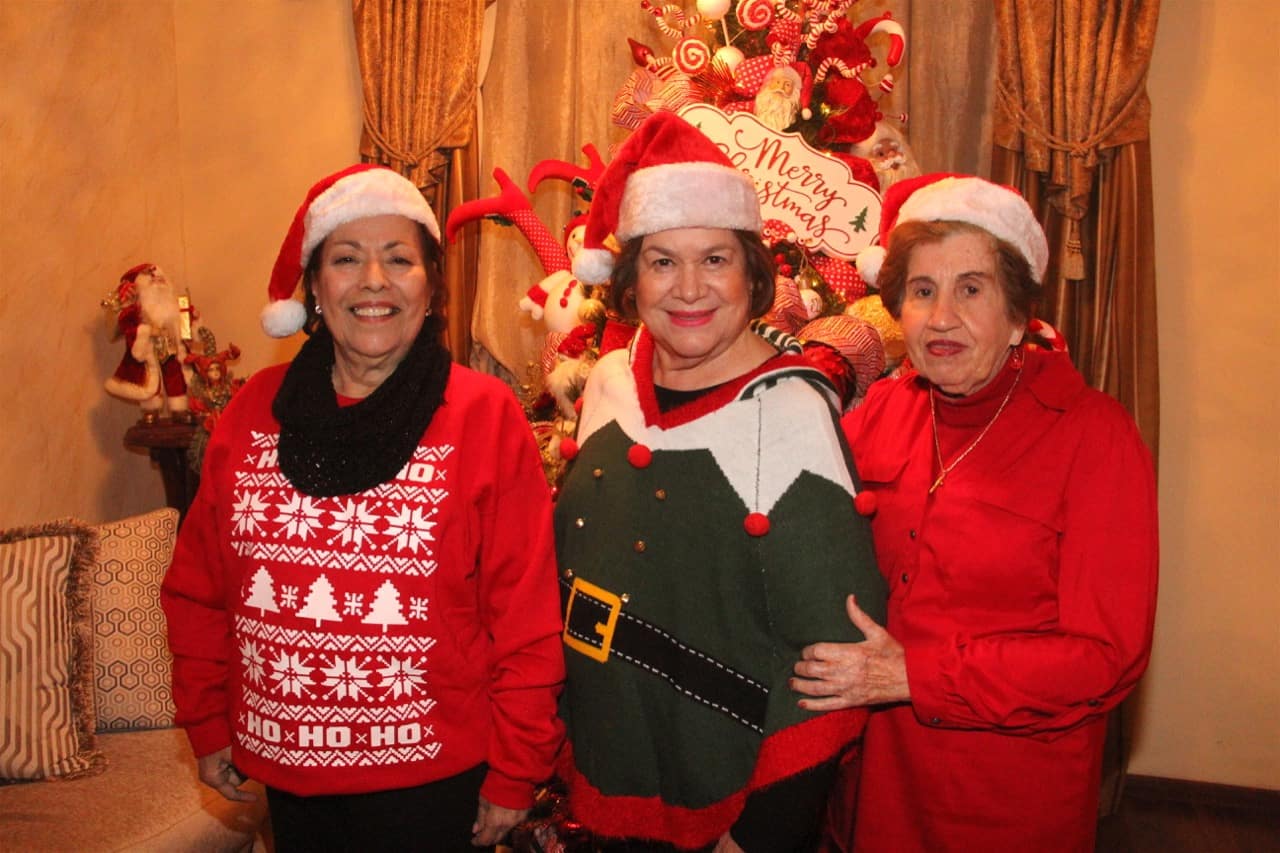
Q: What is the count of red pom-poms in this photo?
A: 4